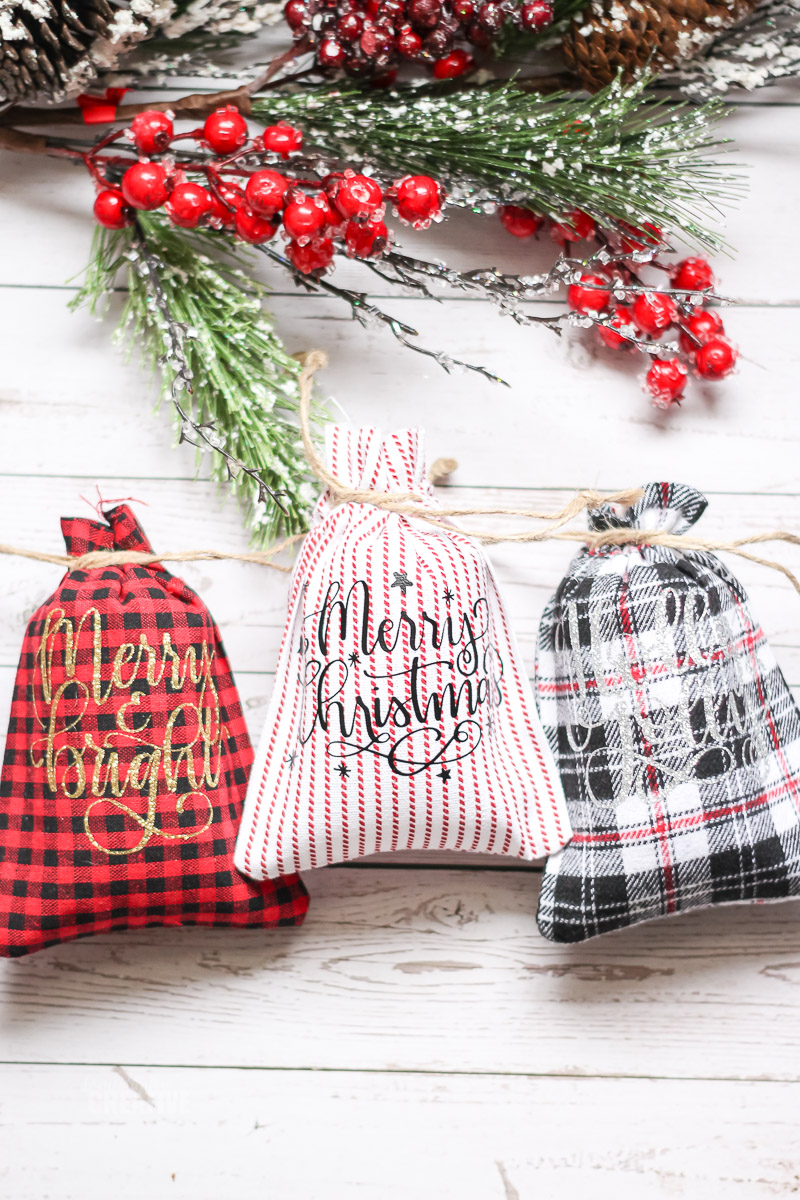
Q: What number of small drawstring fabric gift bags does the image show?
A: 3